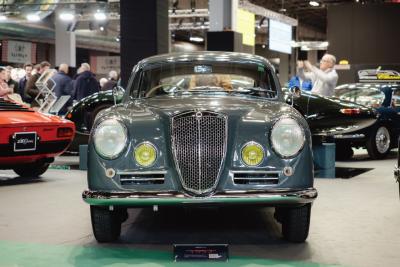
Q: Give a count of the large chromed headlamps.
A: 2